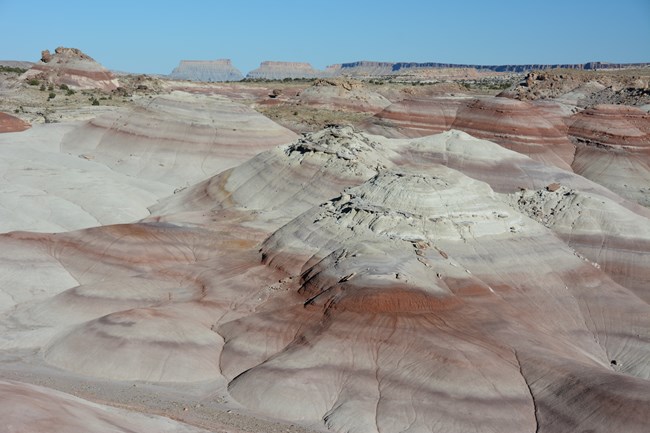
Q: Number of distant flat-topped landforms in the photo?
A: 3